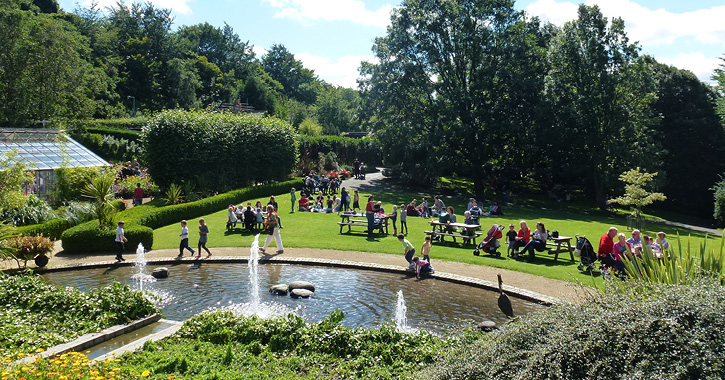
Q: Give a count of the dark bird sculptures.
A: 1